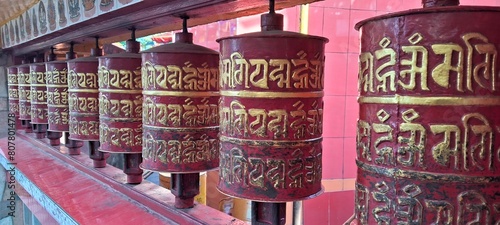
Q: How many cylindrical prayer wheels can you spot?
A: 9